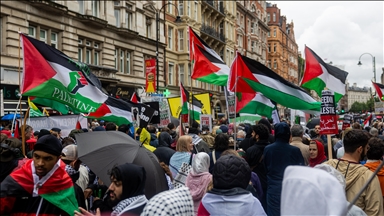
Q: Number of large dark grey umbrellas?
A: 1